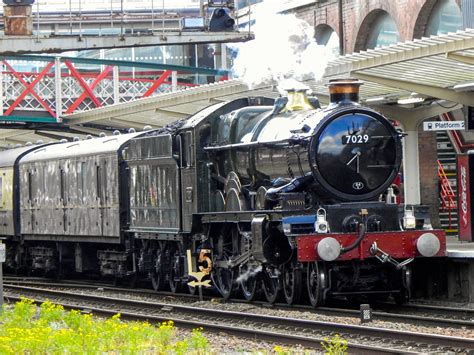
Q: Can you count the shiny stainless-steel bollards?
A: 0